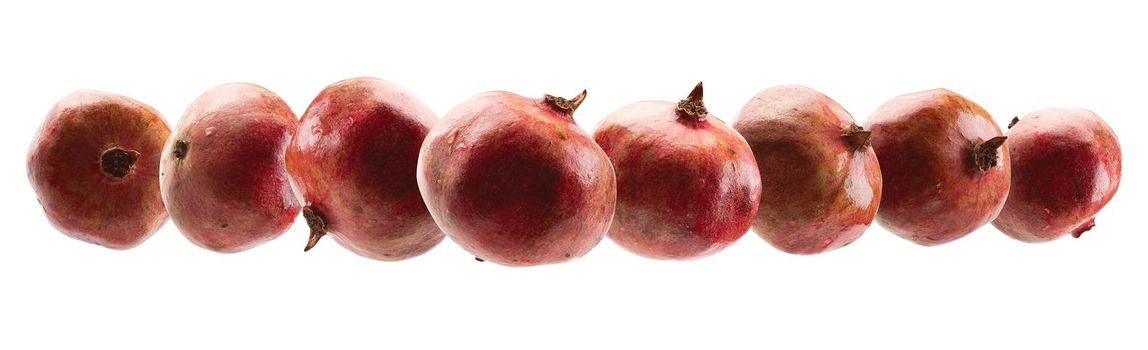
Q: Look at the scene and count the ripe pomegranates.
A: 8